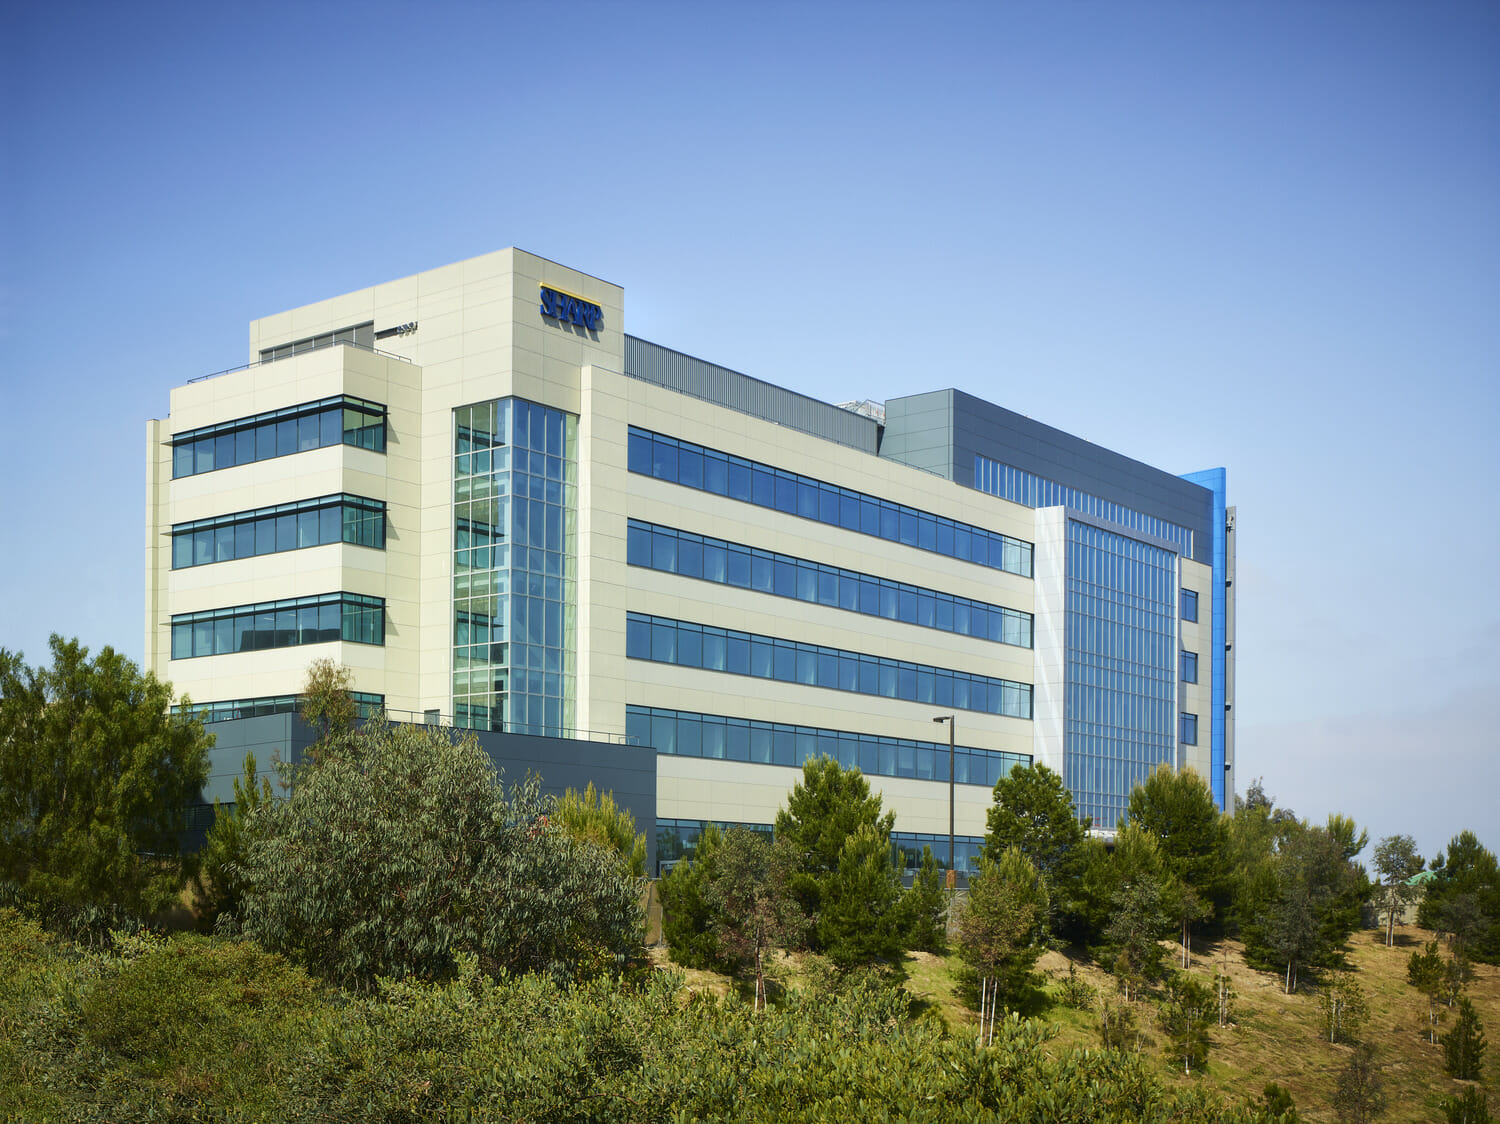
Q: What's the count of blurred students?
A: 0